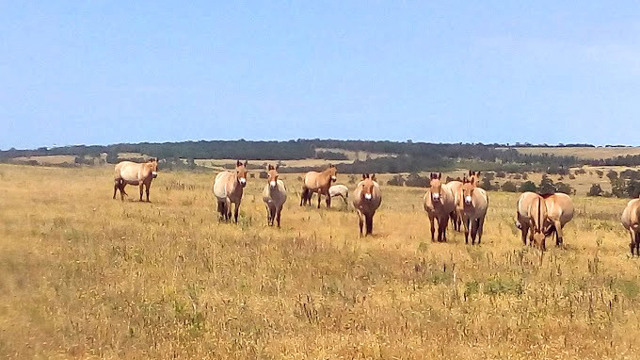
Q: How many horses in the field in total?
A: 12